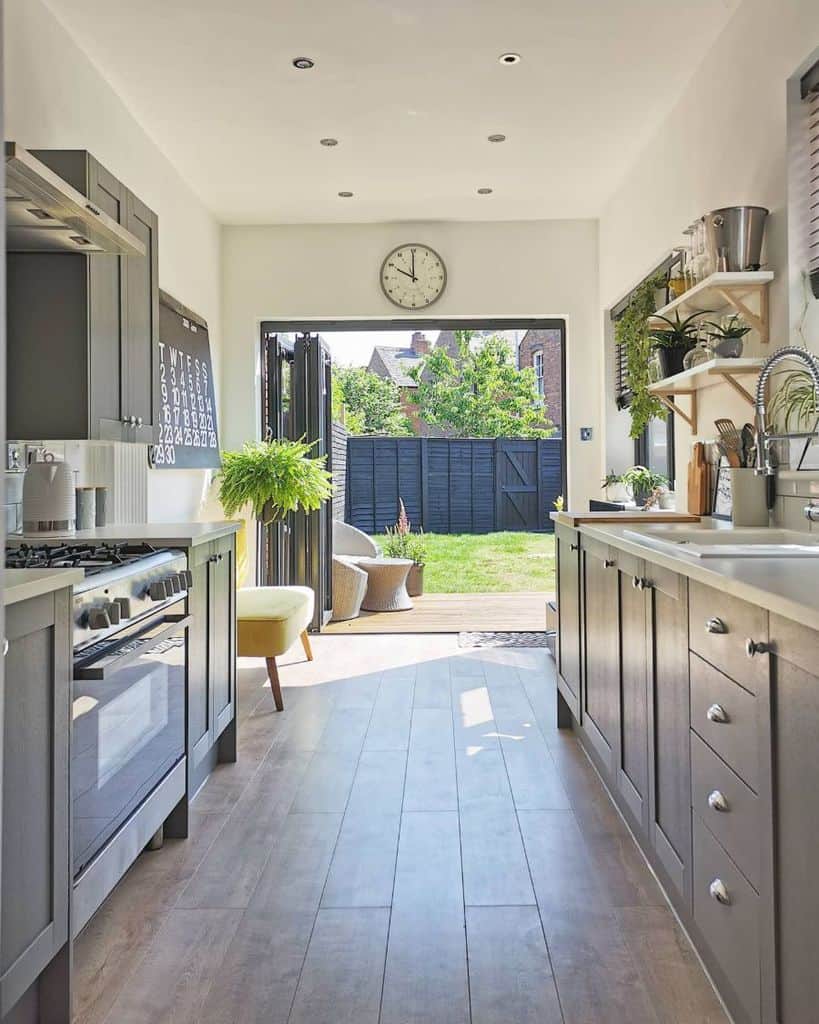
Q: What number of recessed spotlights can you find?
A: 6